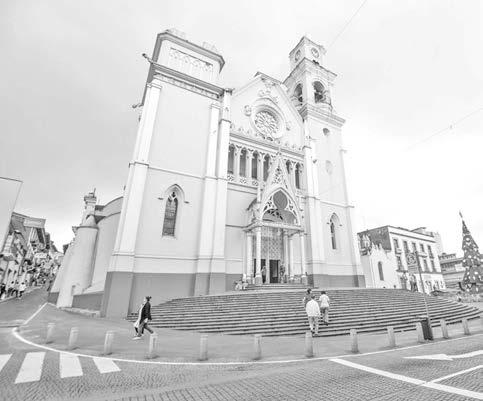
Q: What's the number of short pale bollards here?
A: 12